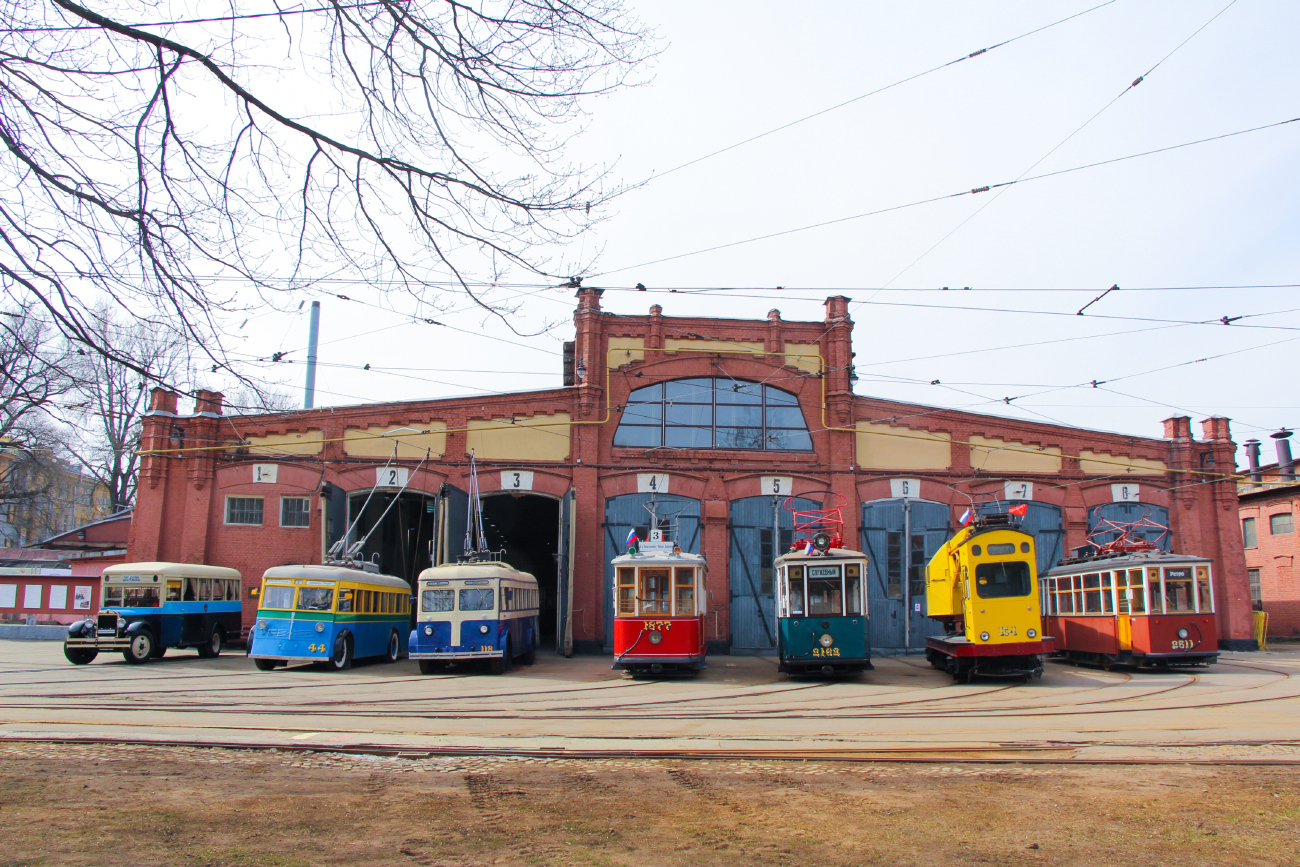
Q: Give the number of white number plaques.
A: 8